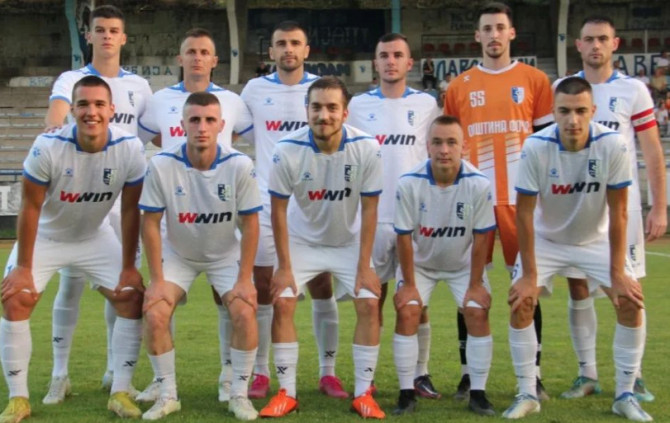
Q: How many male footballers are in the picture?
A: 11